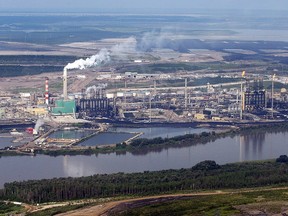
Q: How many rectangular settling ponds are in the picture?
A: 2